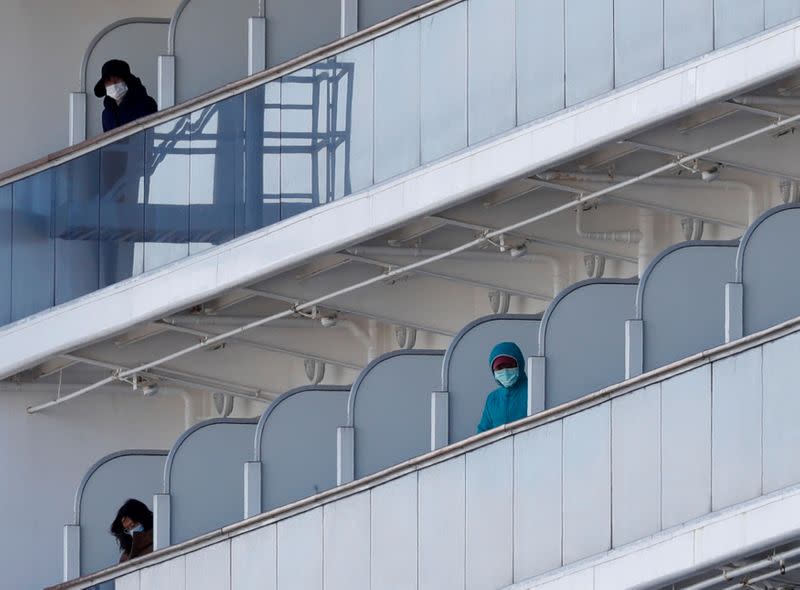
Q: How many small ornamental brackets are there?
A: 7